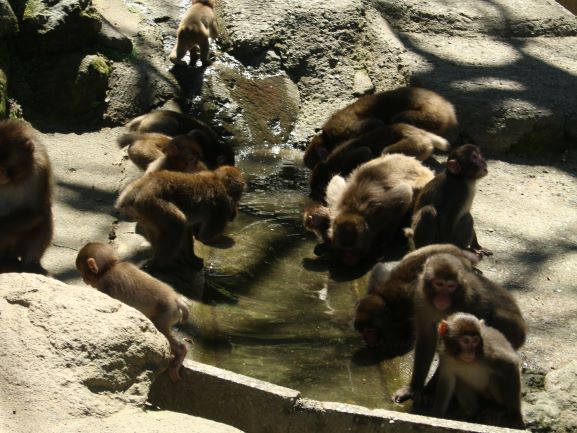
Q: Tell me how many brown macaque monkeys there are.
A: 14